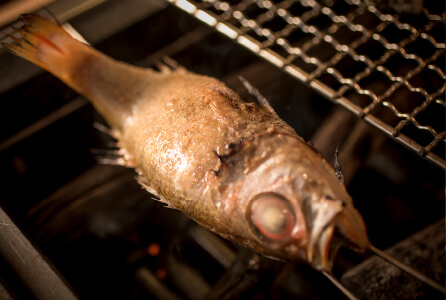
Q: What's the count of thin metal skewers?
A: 2